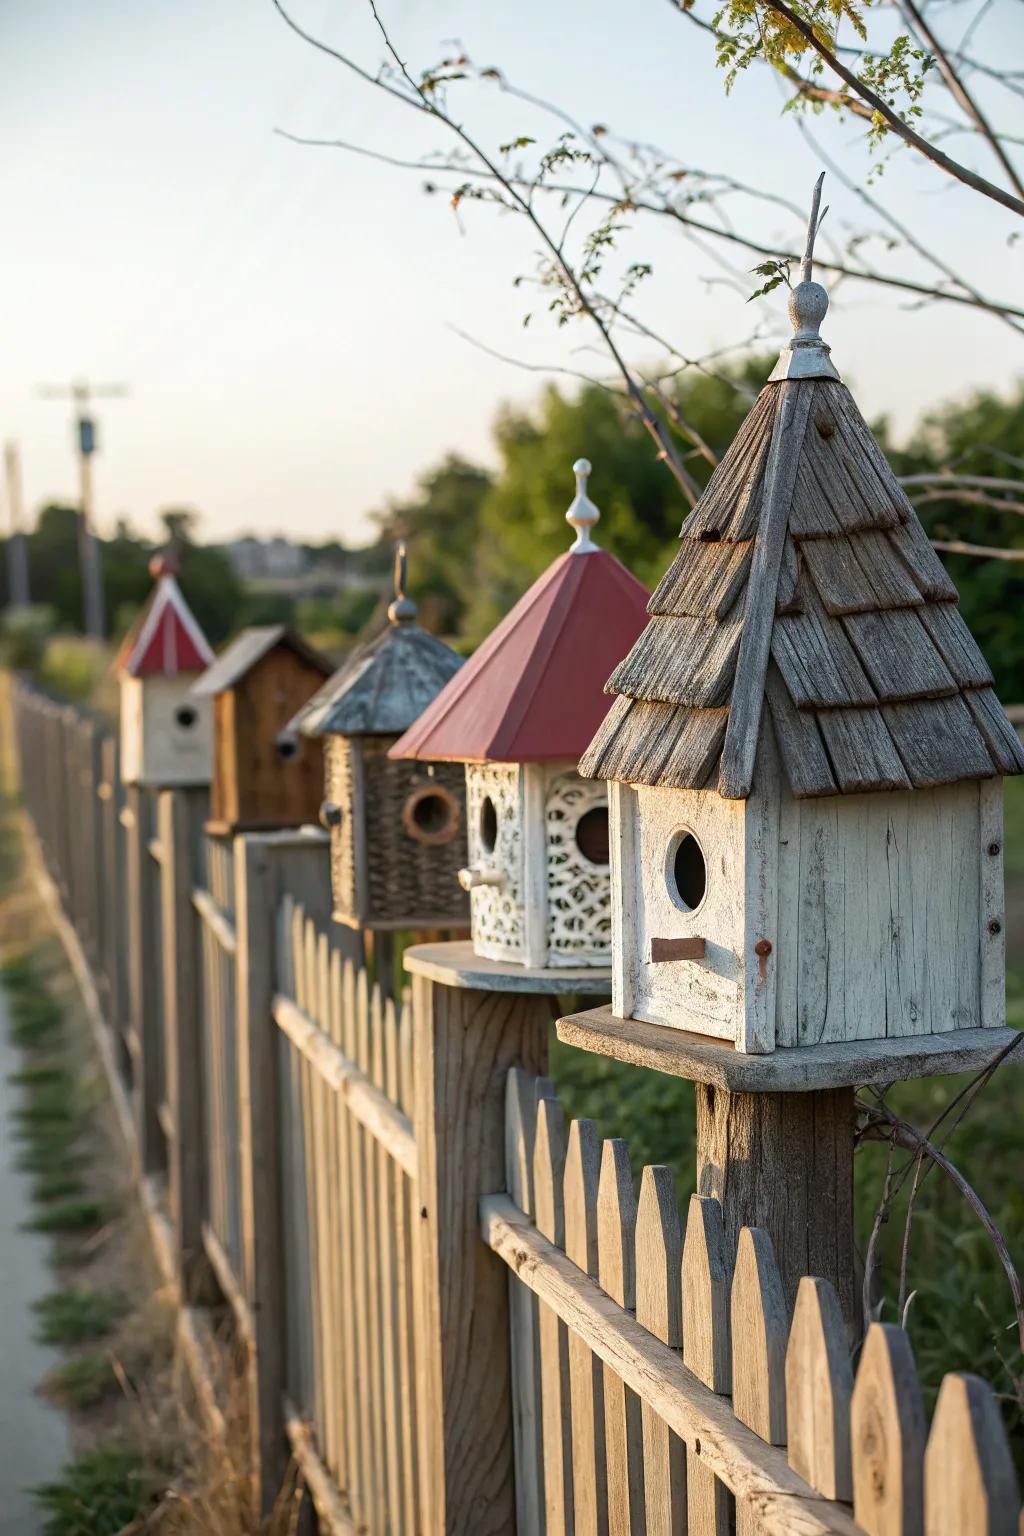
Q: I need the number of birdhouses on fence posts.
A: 5